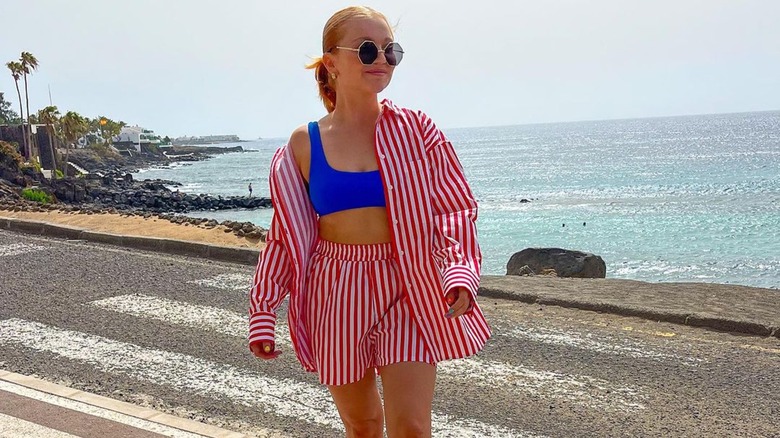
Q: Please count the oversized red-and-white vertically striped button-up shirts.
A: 1